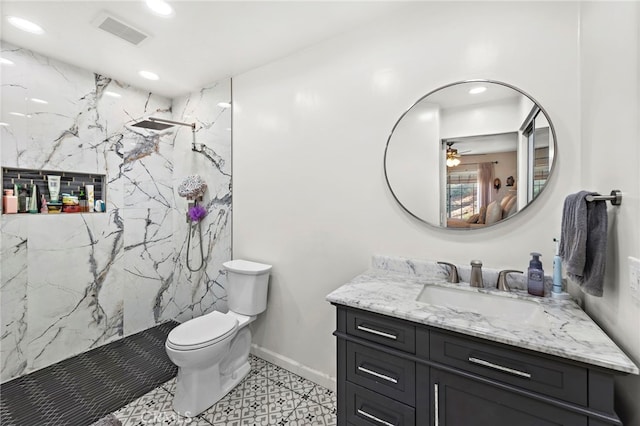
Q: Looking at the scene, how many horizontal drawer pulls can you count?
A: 4